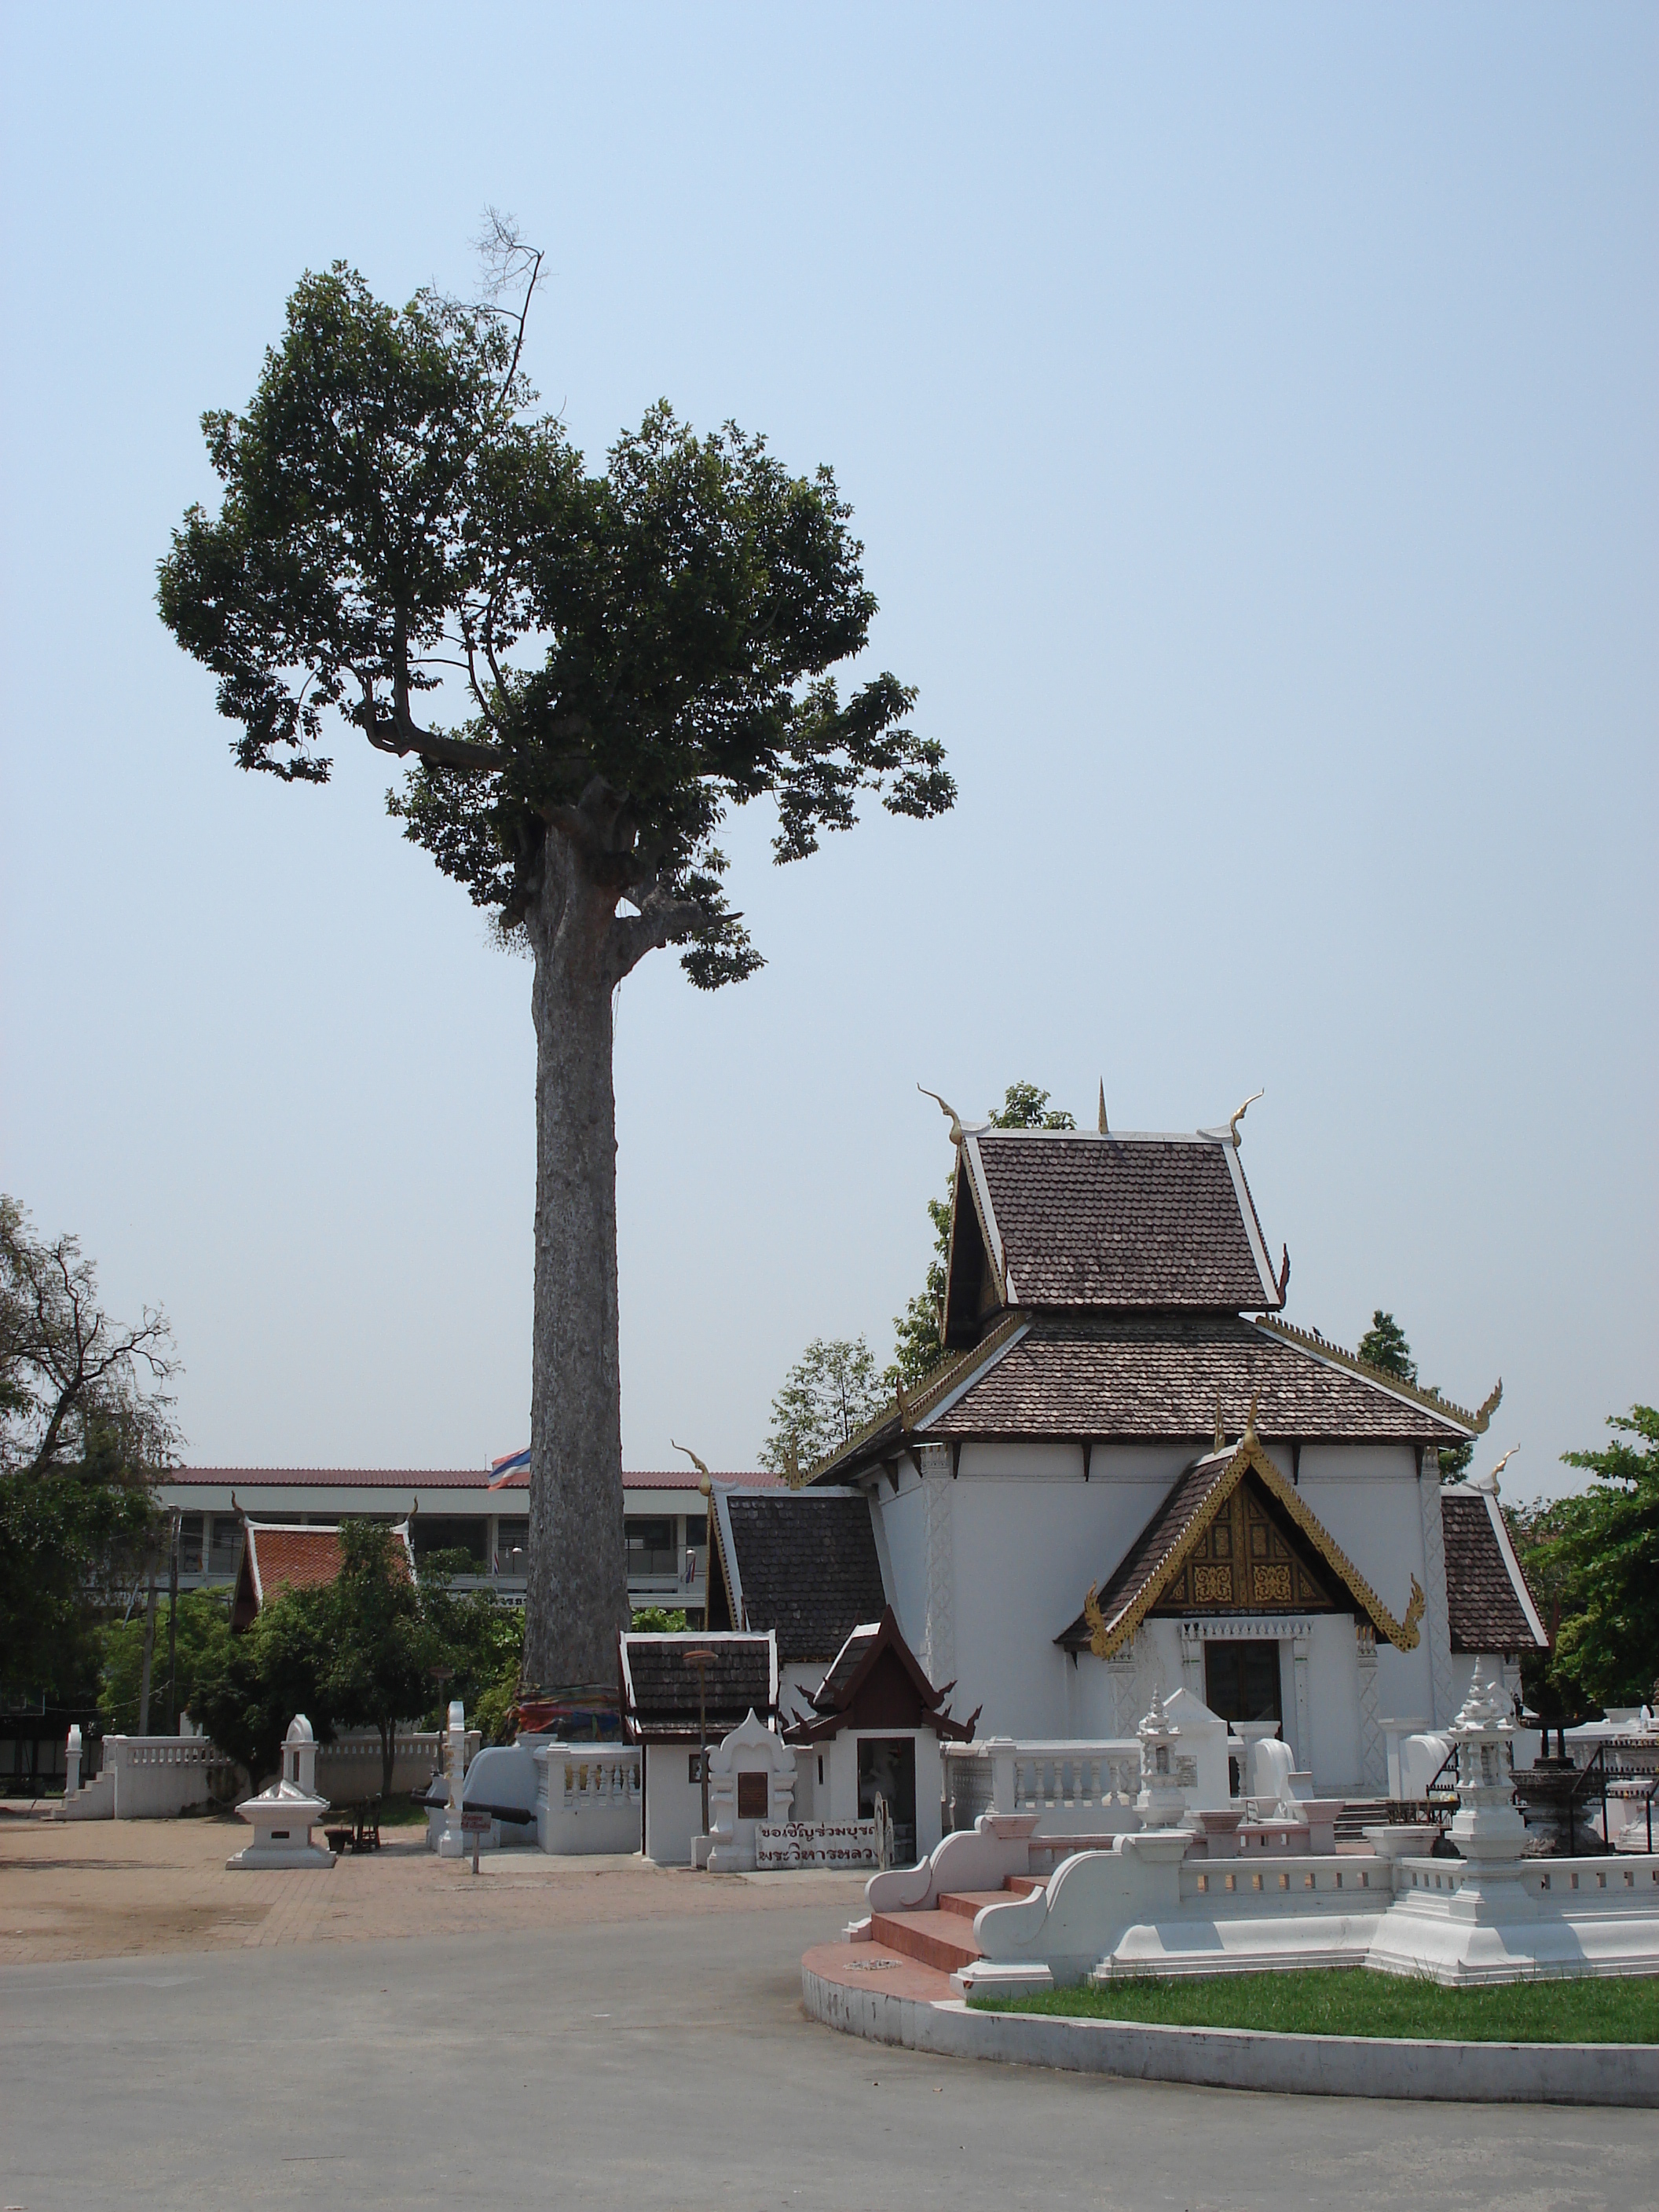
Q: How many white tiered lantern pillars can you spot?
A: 2